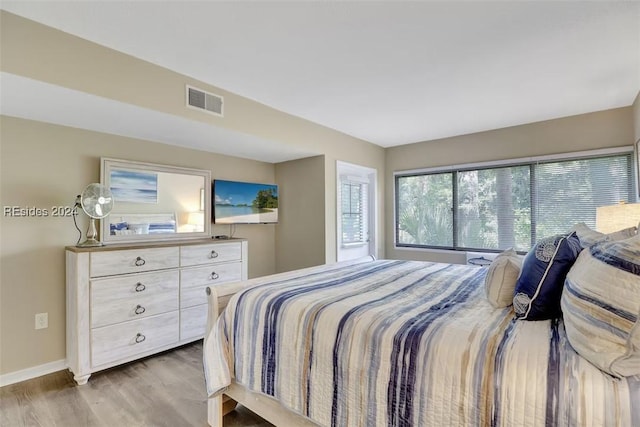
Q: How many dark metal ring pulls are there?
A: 6